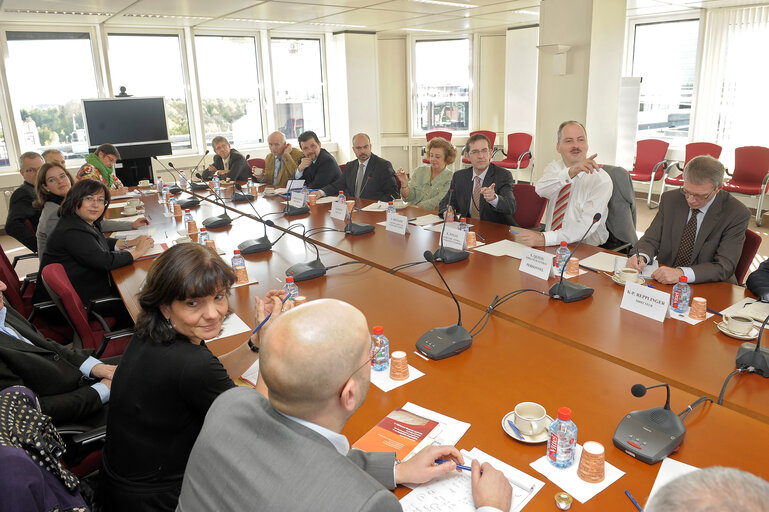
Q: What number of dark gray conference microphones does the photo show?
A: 14